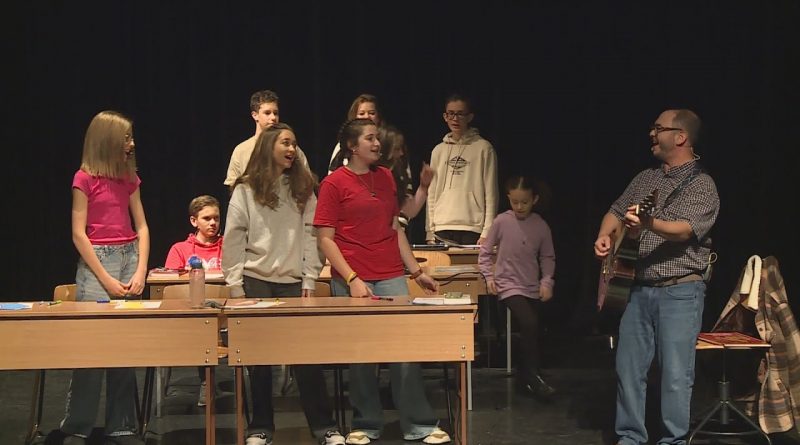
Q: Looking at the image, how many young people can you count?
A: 9